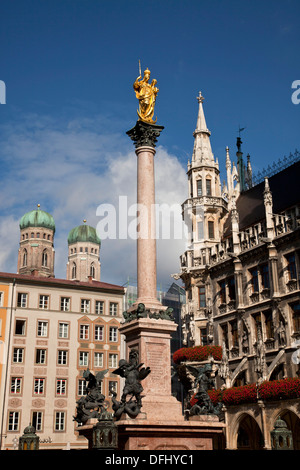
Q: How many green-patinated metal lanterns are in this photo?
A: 3